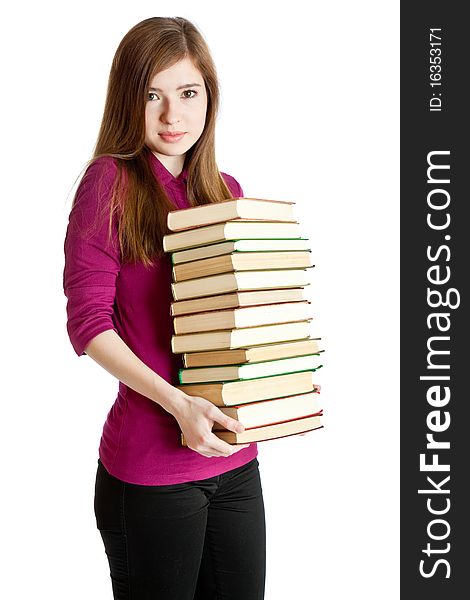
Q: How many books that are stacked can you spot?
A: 13